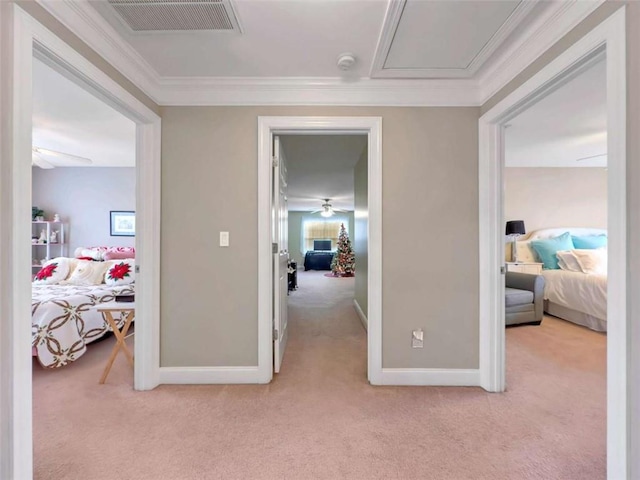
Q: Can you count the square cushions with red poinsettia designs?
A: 2